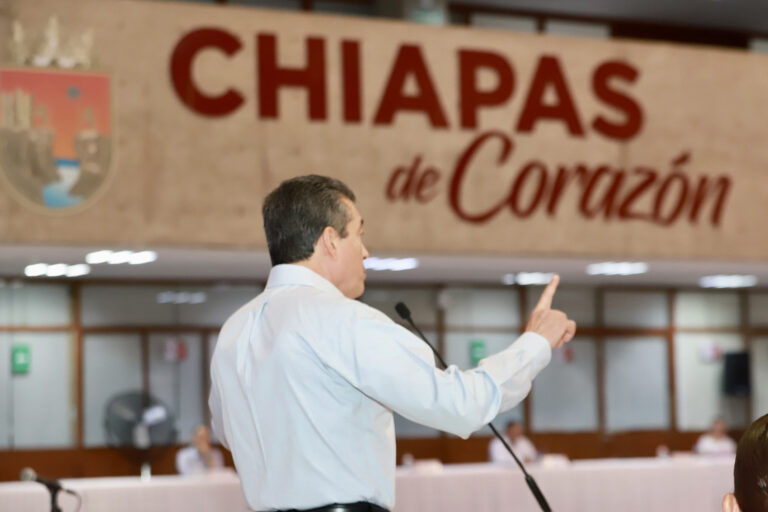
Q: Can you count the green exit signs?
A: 2